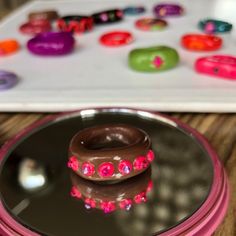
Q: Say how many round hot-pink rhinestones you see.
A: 6